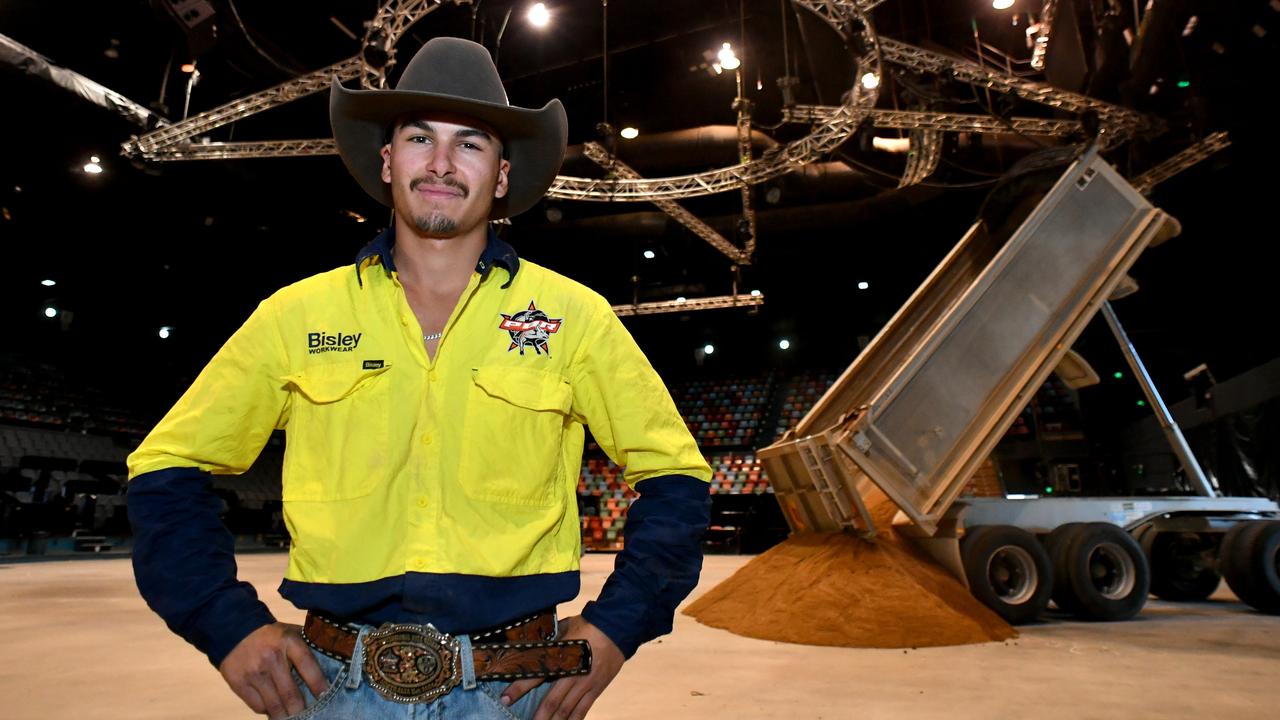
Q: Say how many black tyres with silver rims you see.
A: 2